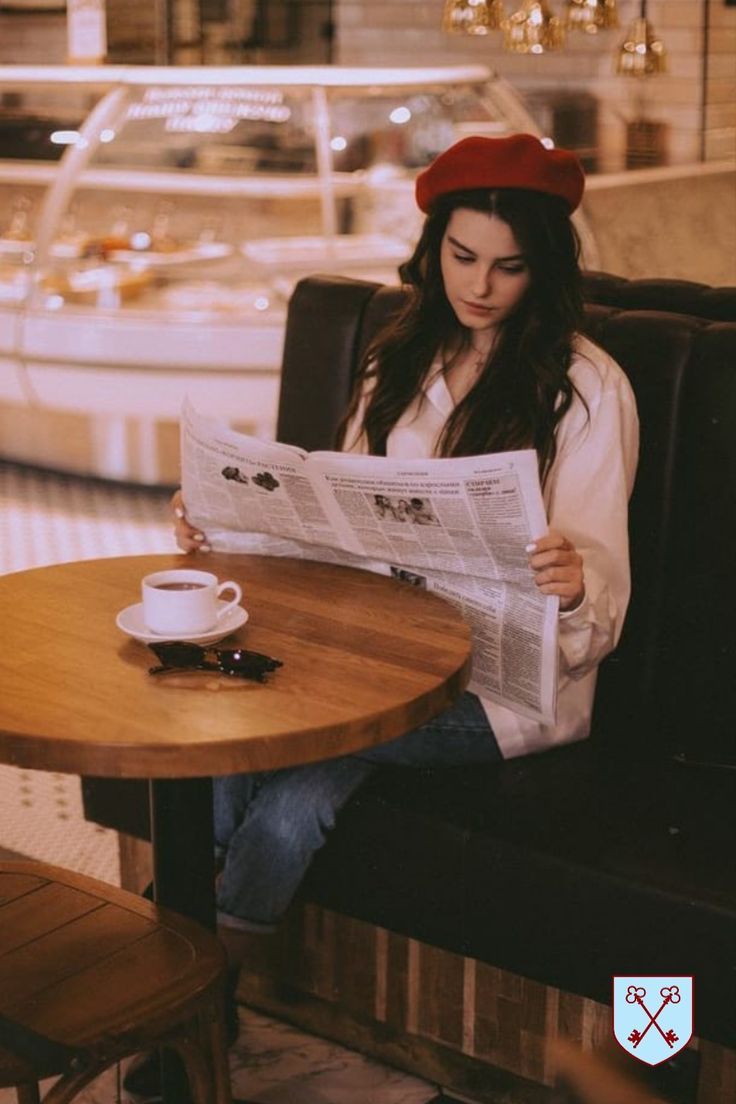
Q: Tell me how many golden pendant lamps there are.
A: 4